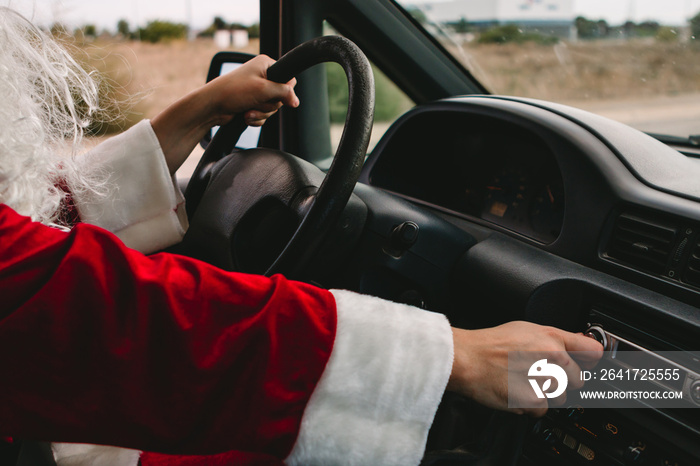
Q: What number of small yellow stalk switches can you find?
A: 0